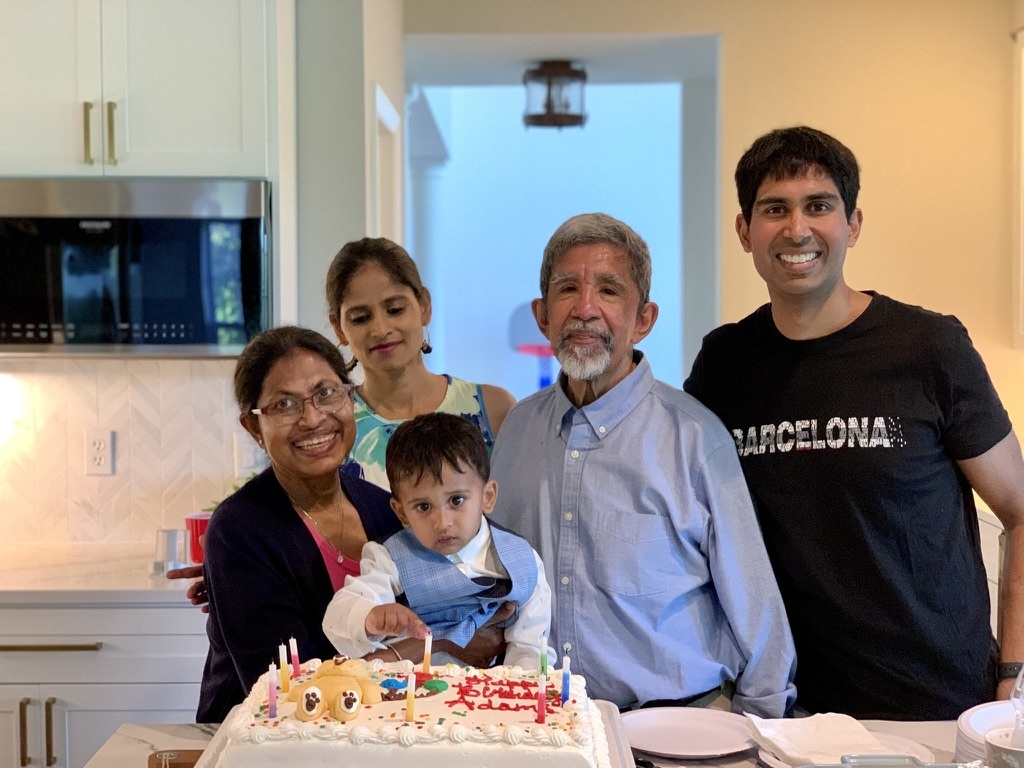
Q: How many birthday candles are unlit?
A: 8